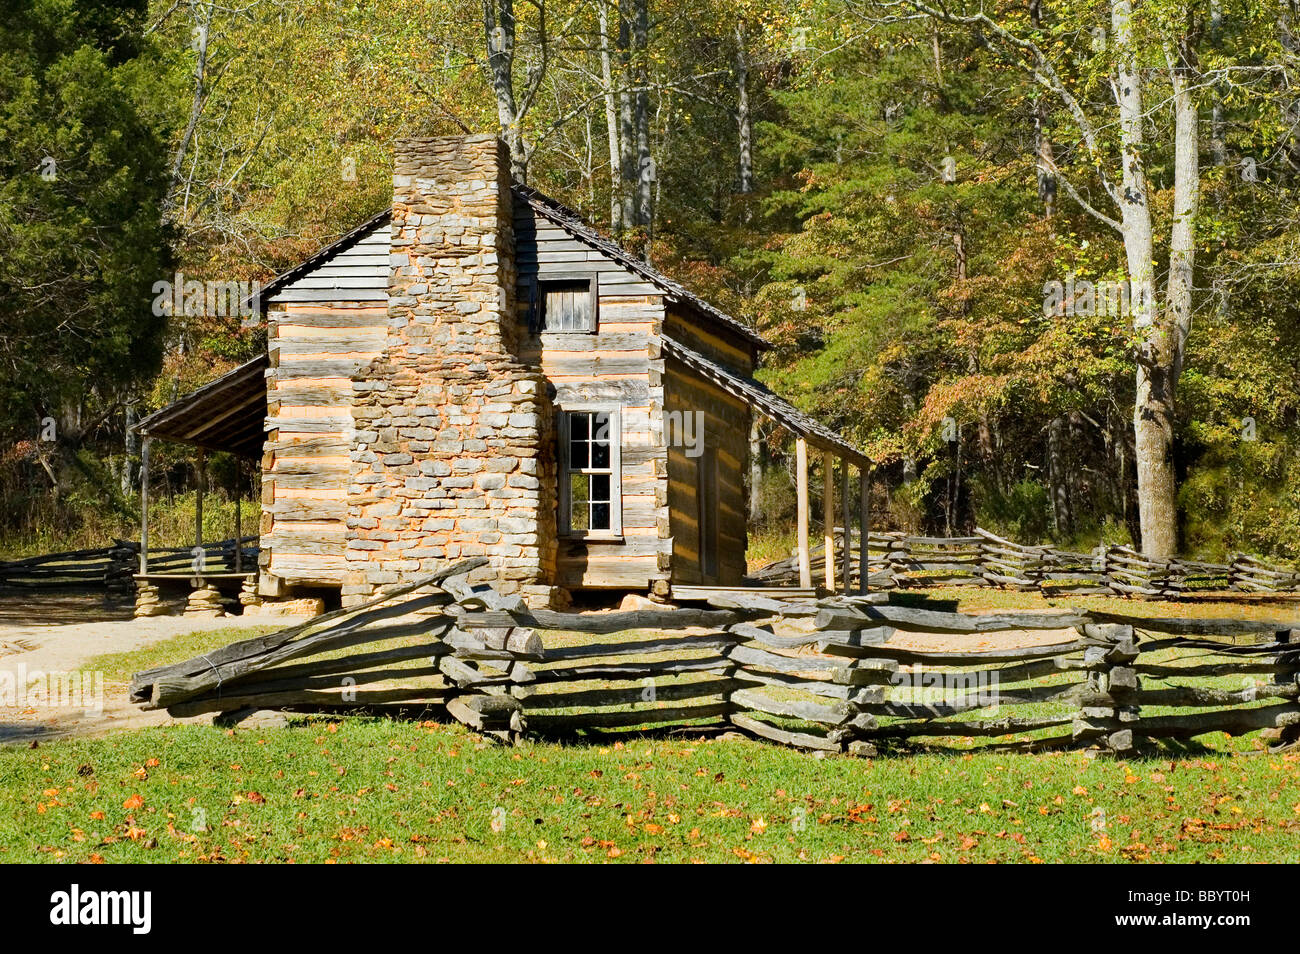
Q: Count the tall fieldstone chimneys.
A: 1